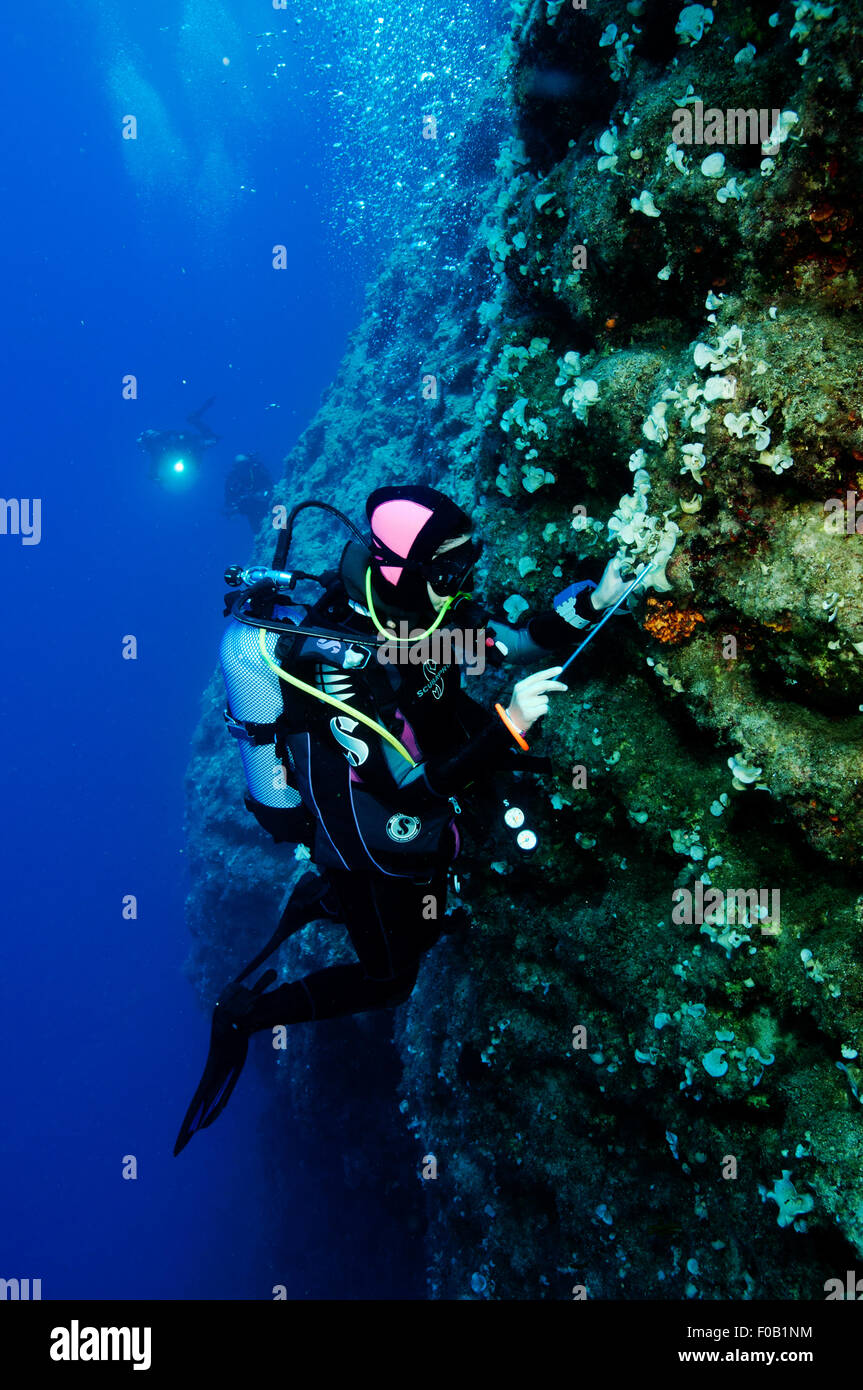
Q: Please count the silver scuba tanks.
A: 1